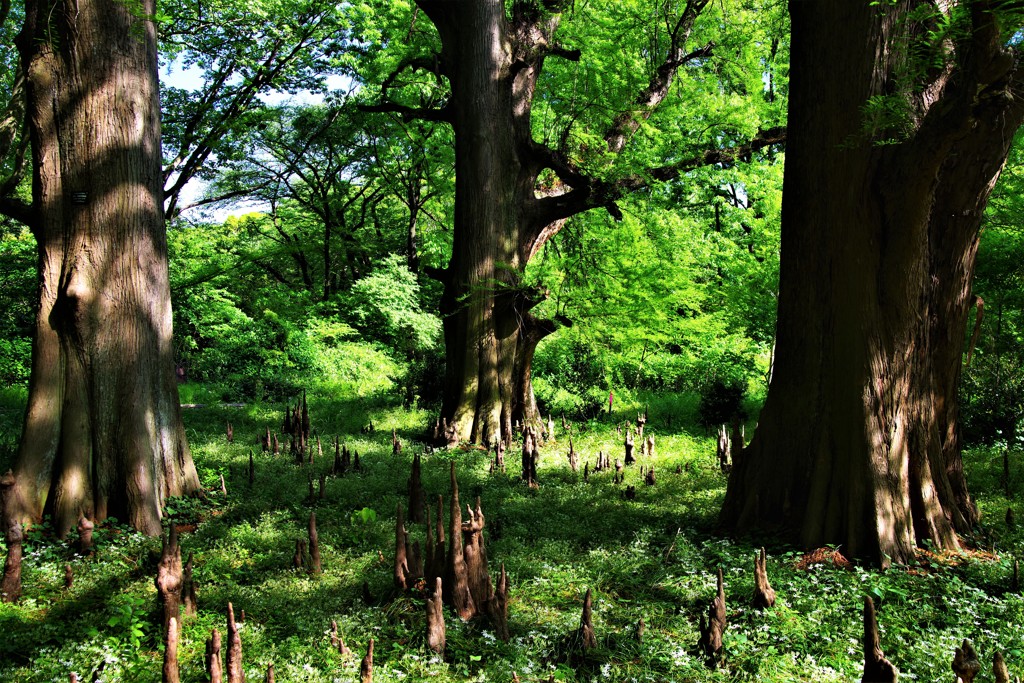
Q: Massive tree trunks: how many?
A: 3